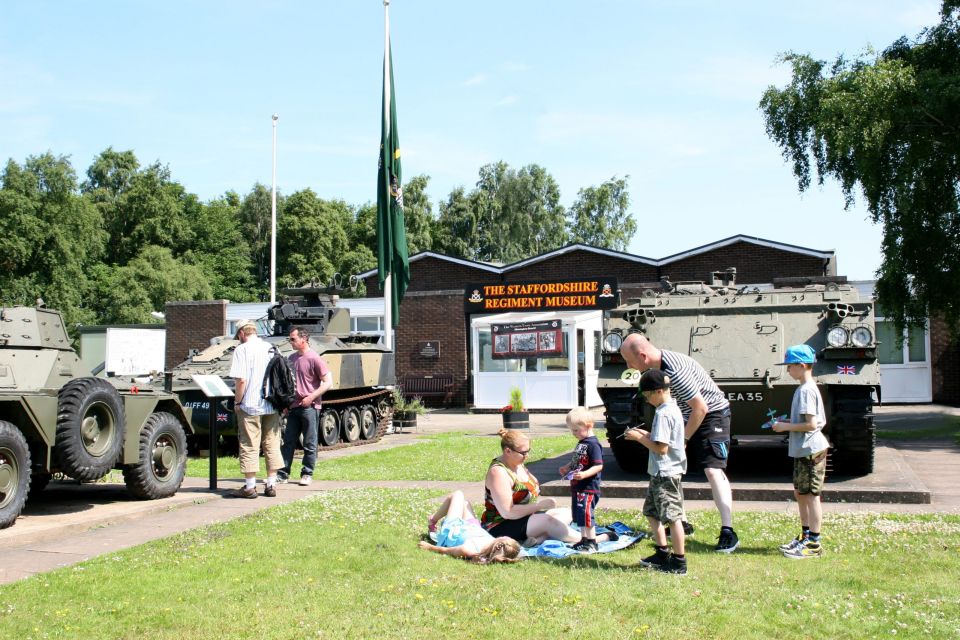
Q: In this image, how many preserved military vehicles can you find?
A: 3